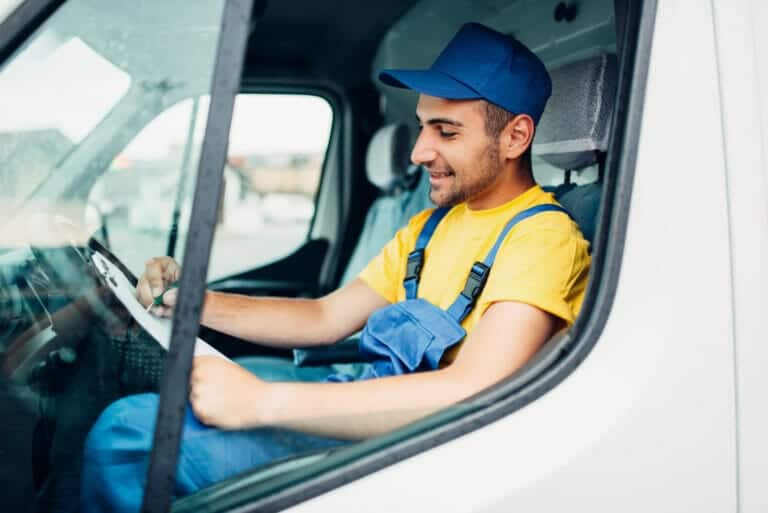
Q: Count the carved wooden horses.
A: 0